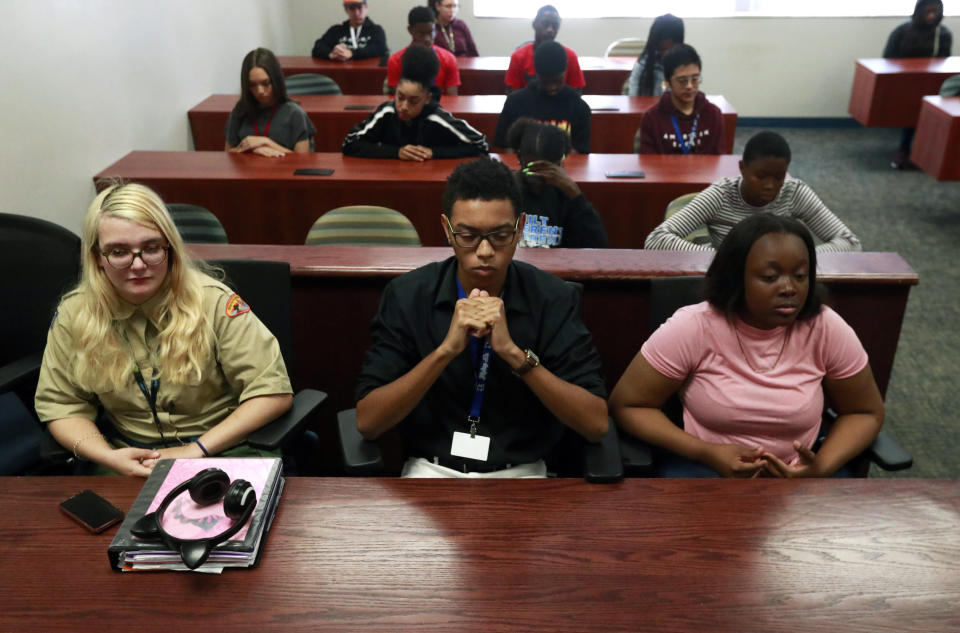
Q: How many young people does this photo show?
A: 15